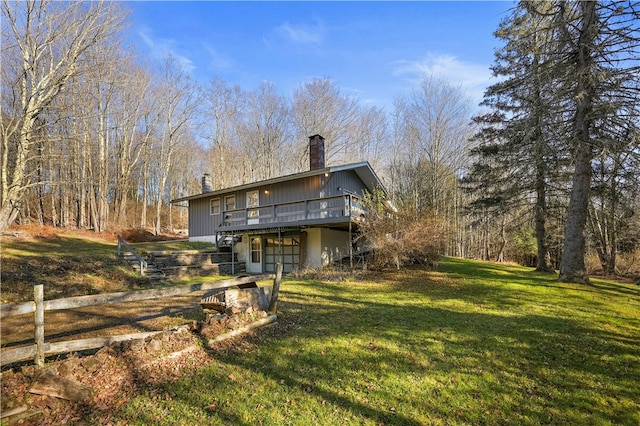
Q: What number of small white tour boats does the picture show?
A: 0